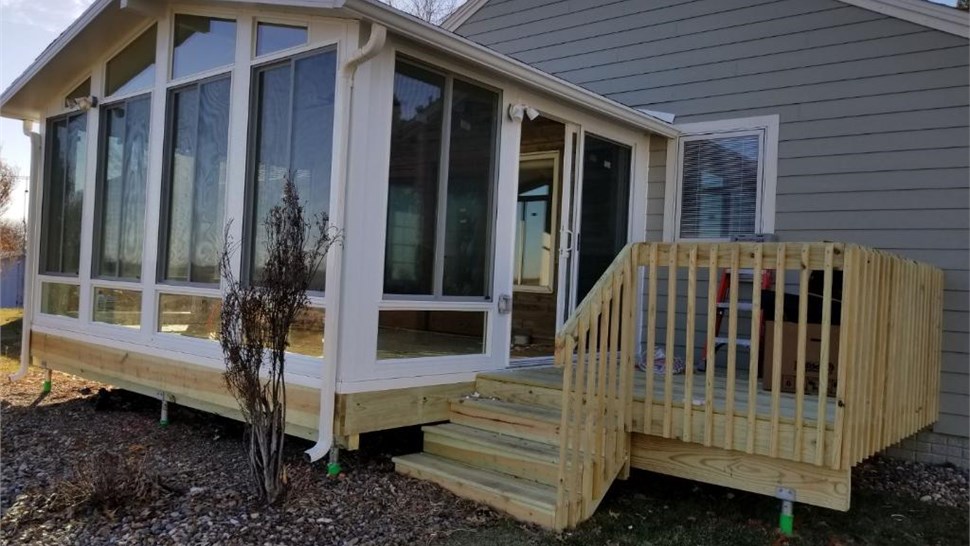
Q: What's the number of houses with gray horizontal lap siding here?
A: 1